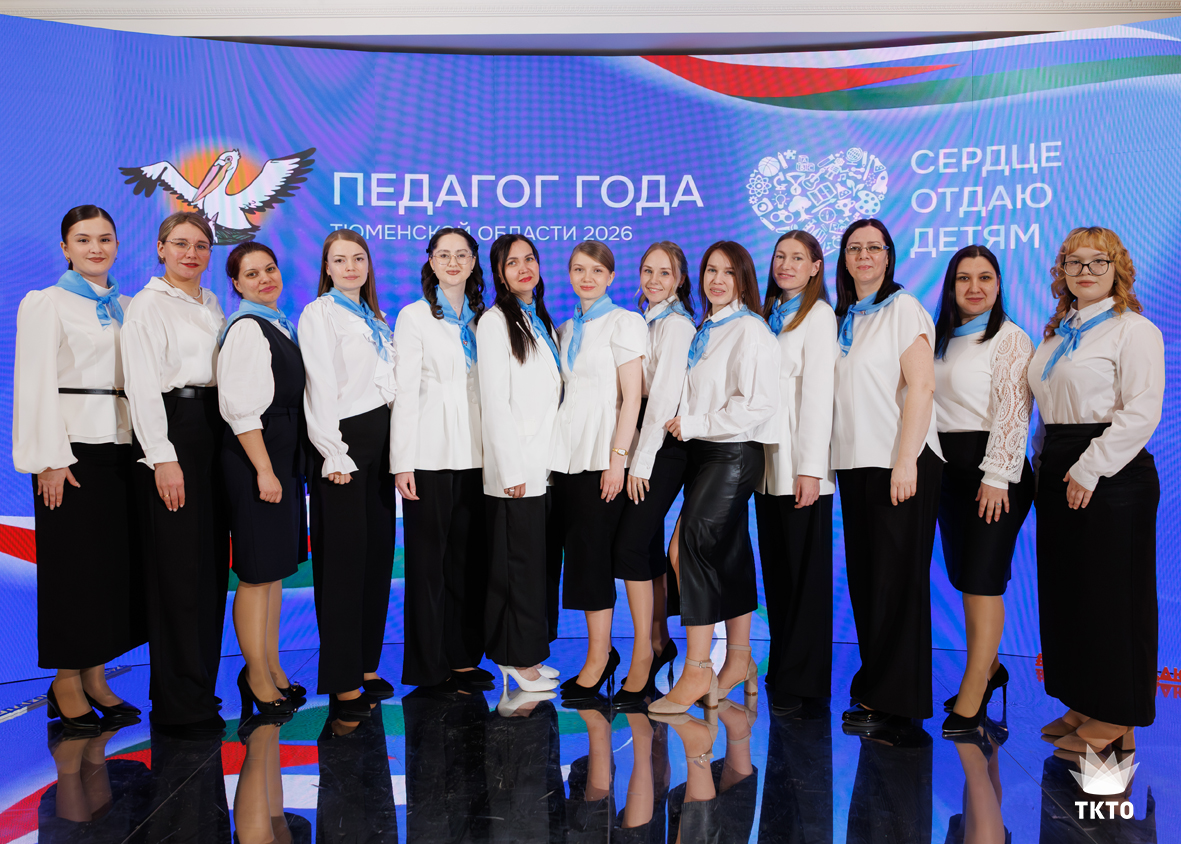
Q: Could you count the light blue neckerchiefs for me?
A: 12